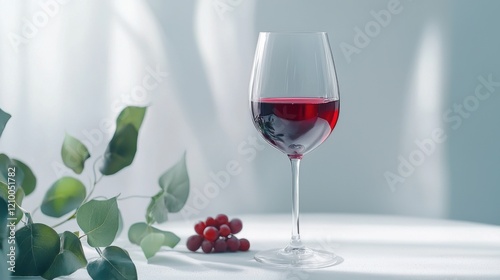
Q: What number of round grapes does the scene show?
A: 11